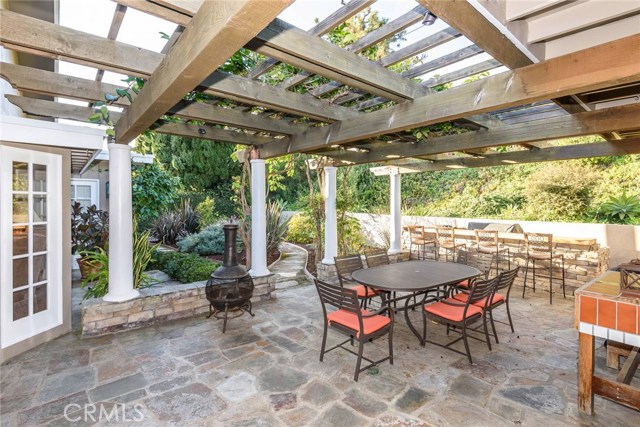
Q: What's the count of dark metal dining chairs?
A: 6